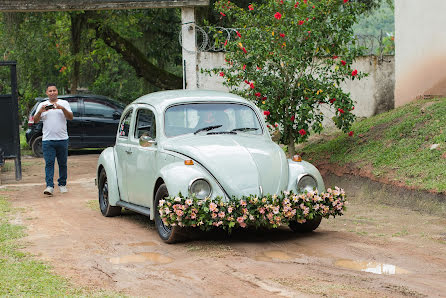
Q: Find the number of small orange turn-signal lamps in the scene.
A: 2